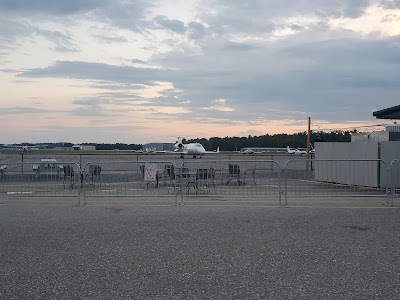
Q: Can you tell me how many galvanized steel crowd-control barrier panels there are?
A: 5